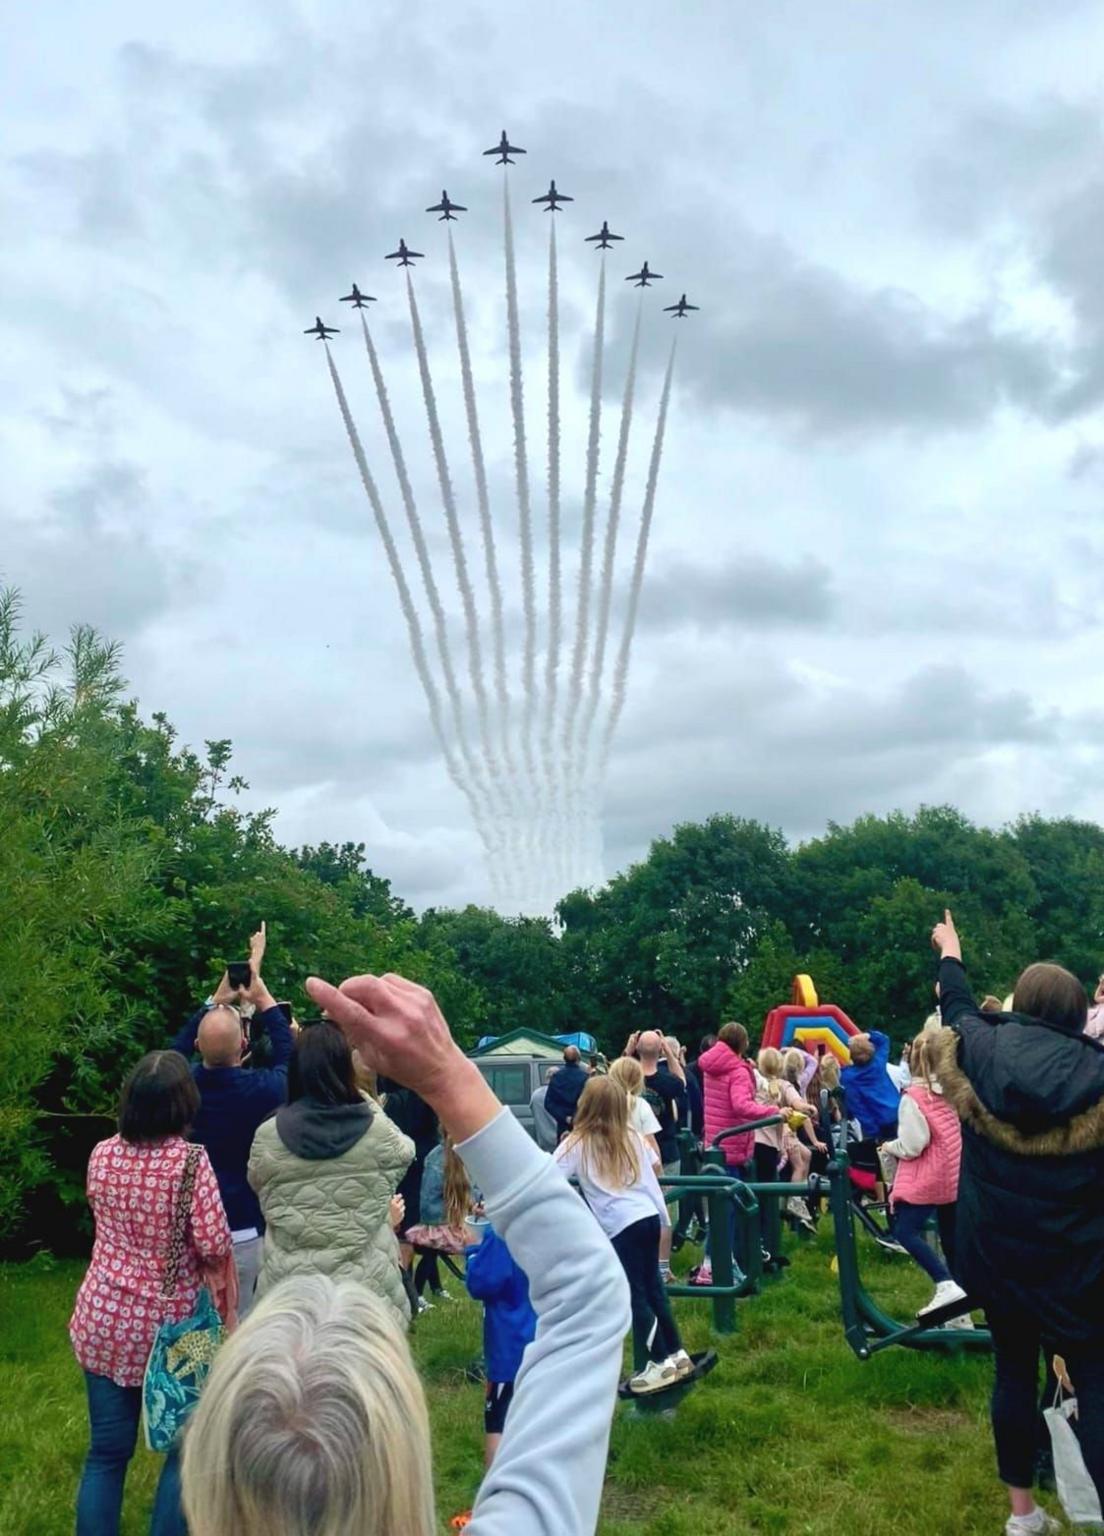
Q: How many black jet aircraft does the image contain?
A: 9